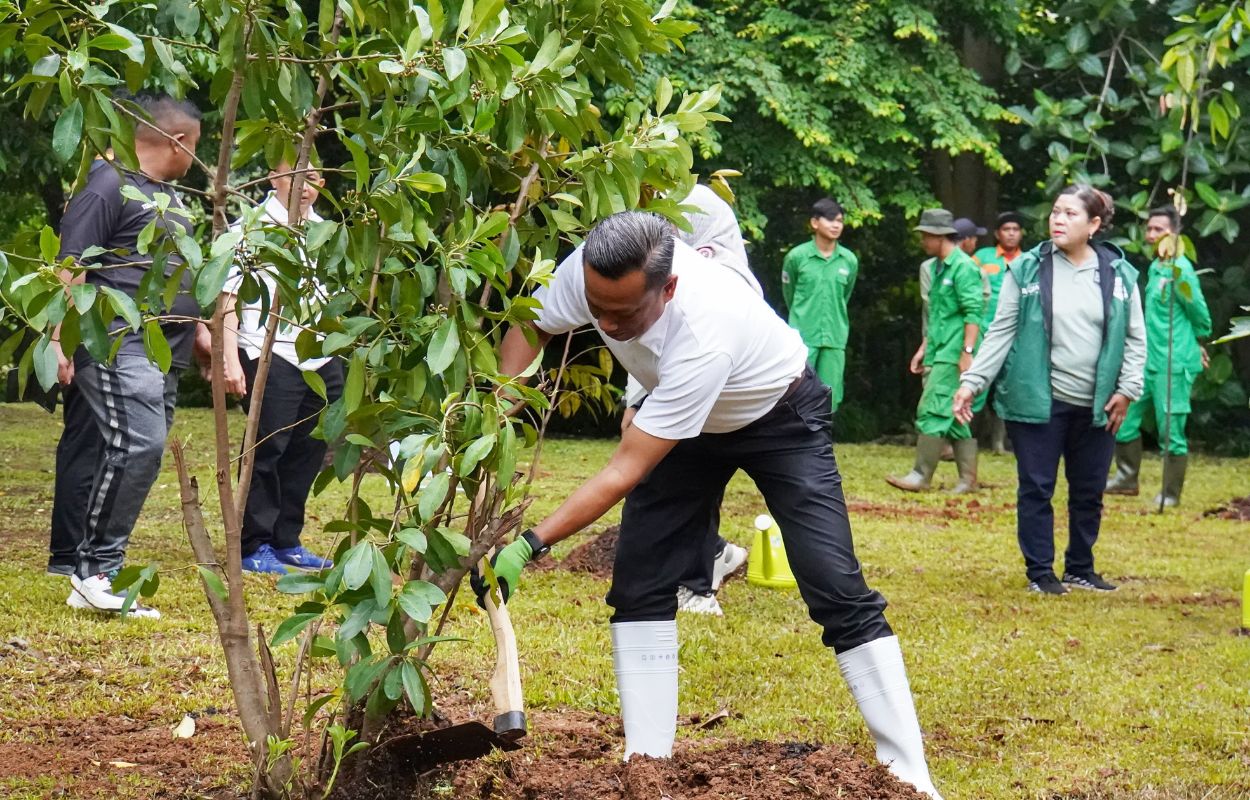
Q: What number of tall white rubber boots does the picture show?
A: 2